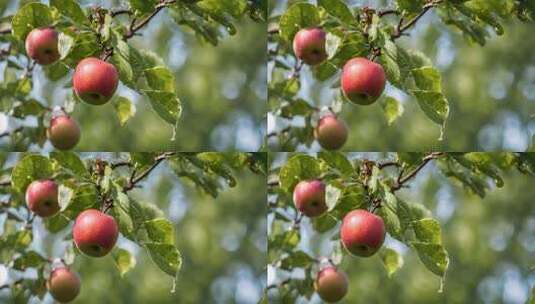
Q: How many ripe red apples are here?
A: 12